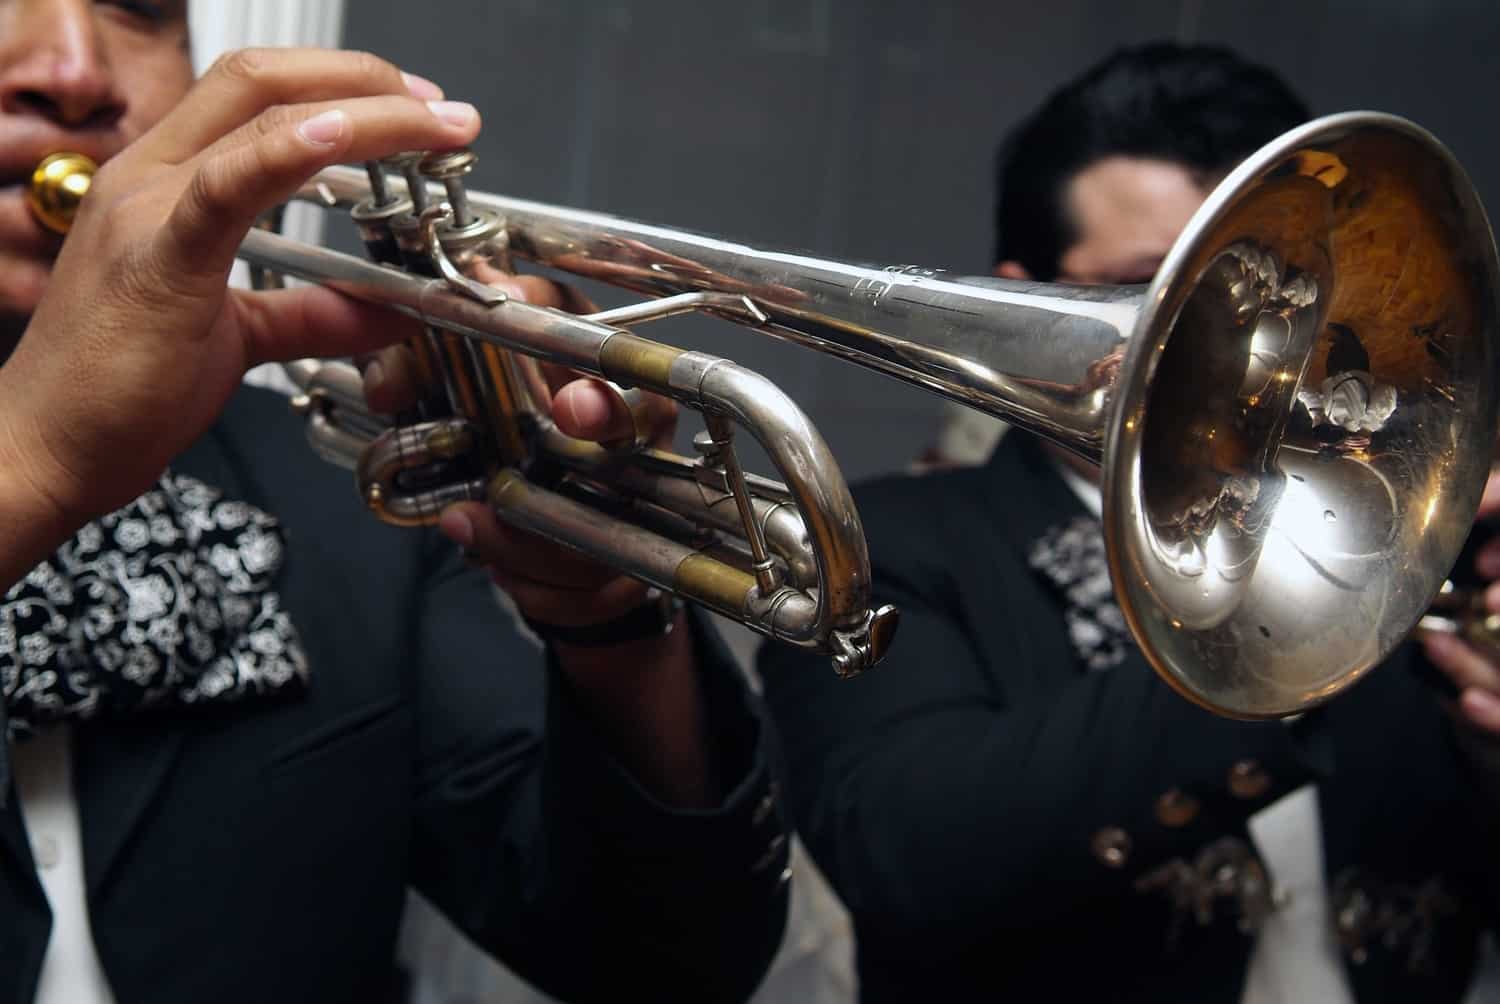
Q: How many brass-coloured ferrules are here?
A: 2